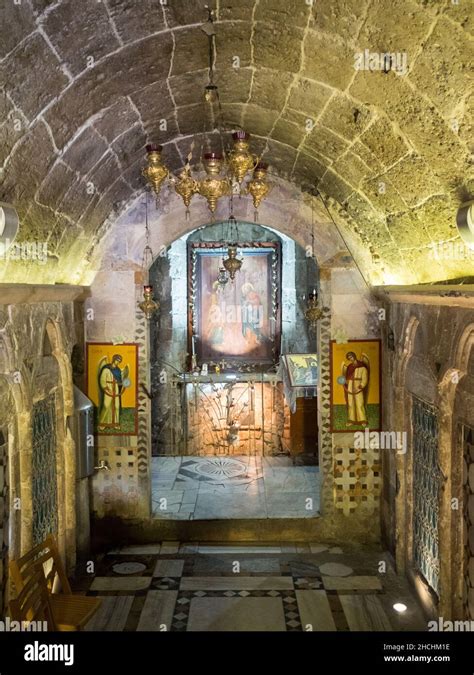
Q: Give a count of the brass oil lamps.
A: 8